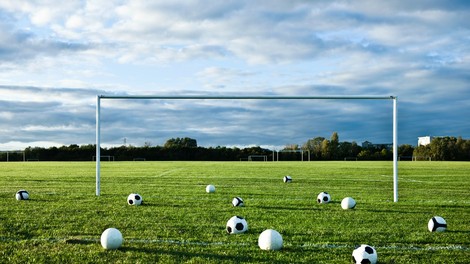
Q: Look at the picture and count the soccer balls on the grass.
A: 12